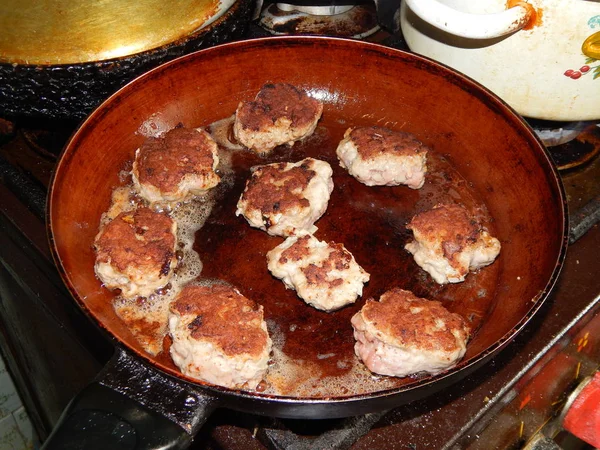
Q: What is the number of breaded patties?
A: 9